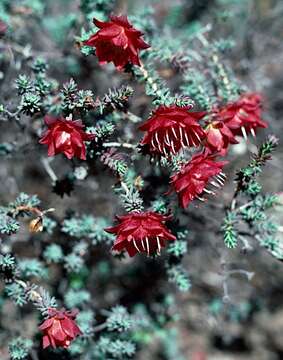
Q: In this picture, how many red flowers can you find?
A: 8